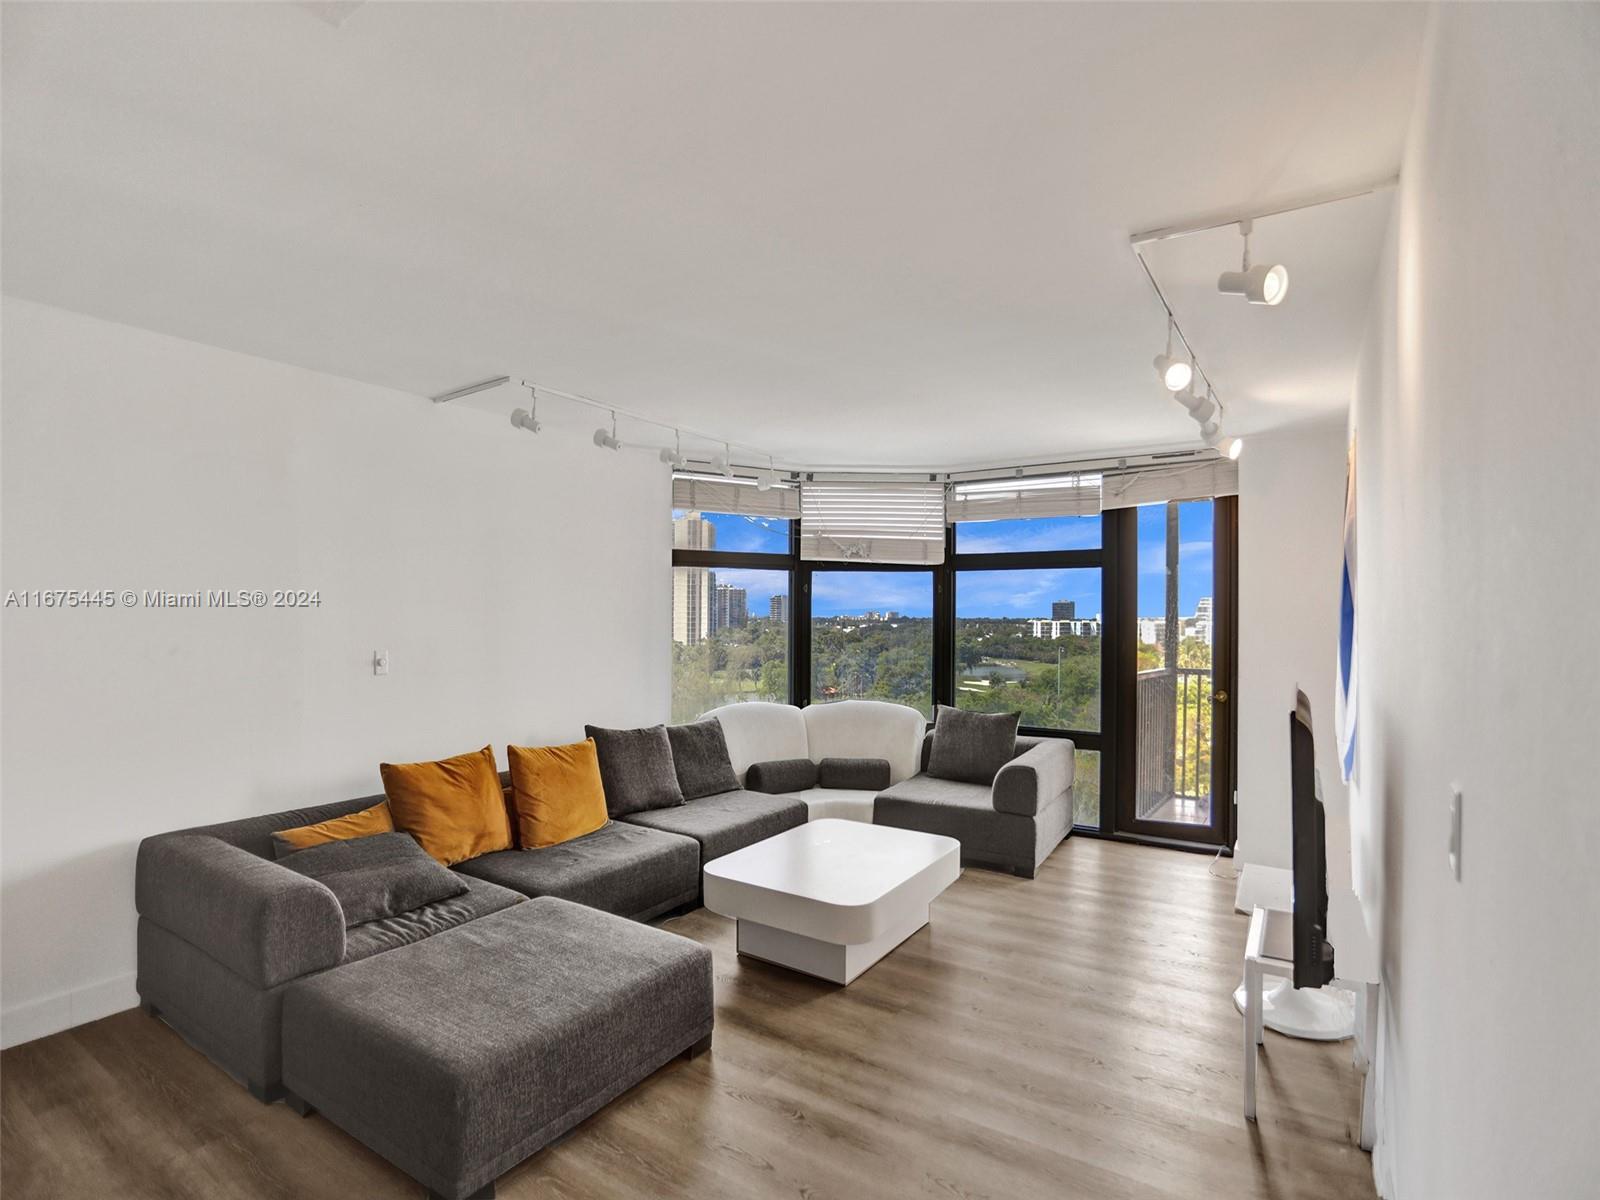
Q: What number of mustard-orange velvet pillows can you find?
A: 3